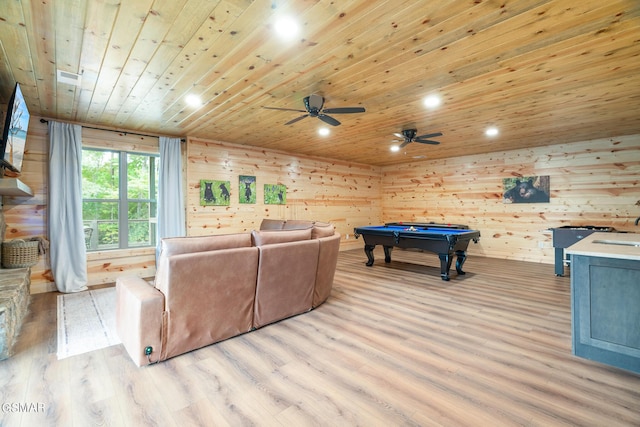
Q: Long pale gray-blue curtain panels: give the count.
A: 2